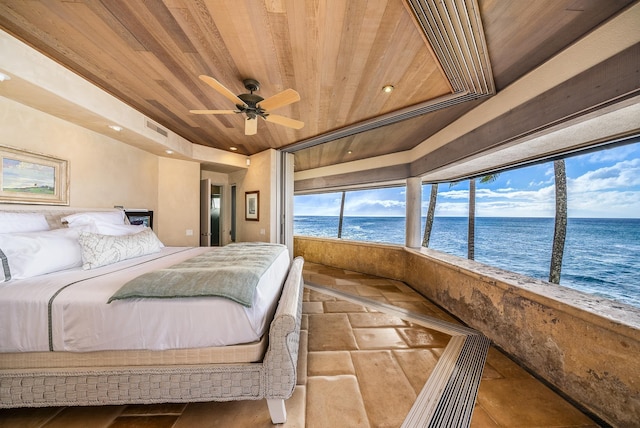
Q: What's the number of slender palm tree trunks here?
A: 4